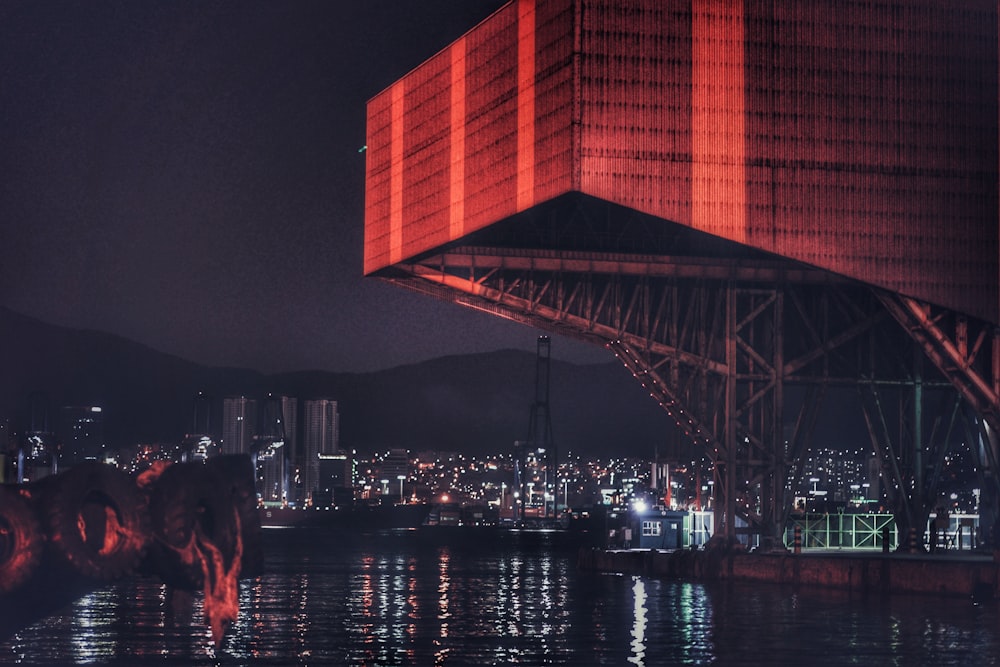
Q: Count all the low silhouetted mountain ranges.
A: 1